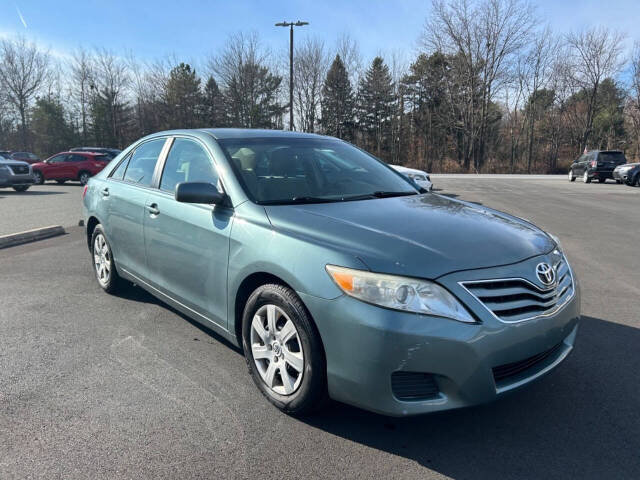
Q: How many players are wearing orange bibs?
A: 0